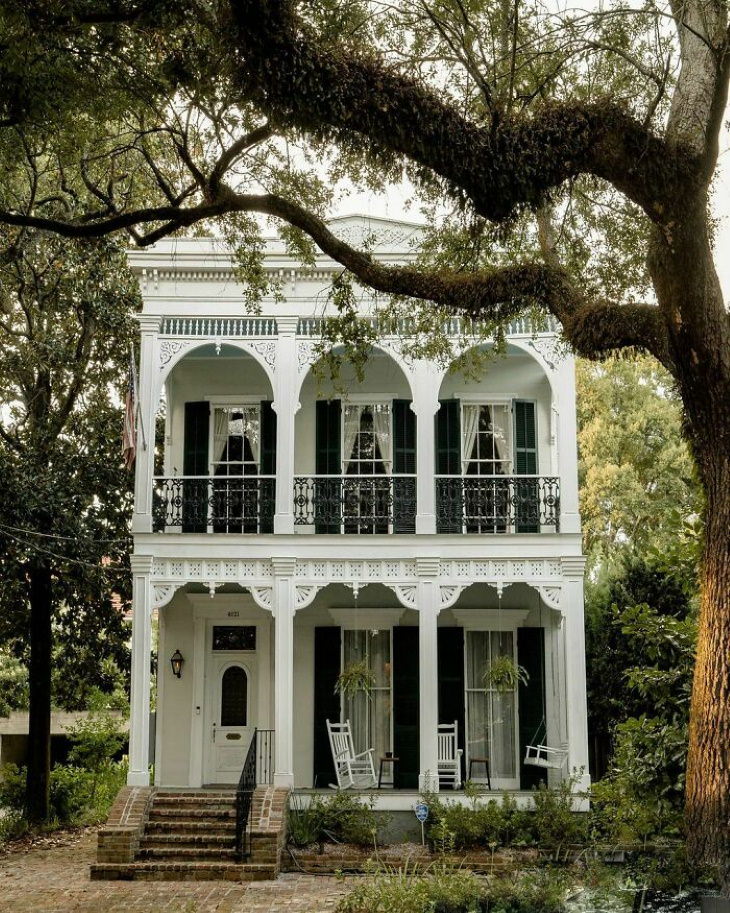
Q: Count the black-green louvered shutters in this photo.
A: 10